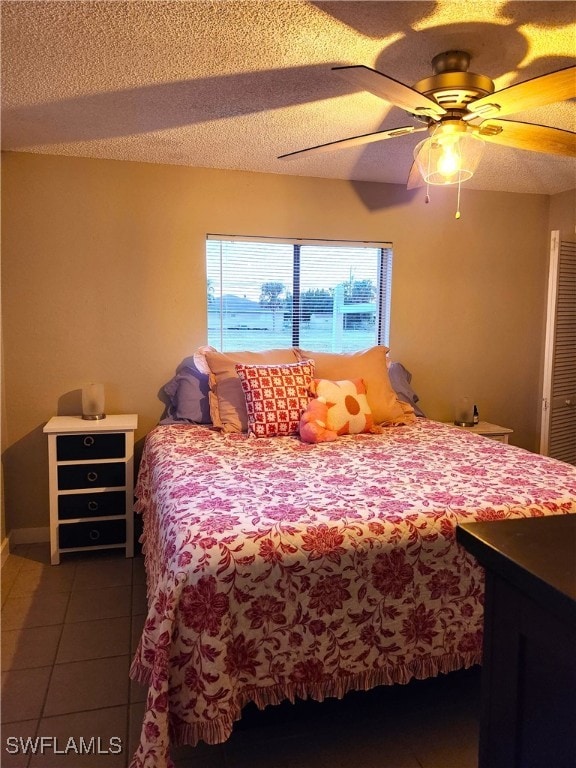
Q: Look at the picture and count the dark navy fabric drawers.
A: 4